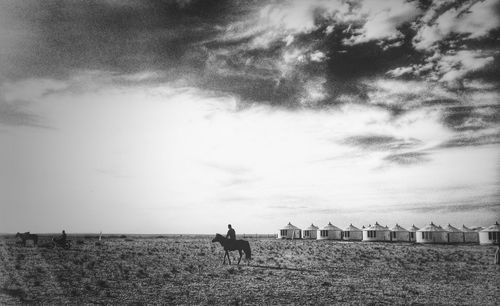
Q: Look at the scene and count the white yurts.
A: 11